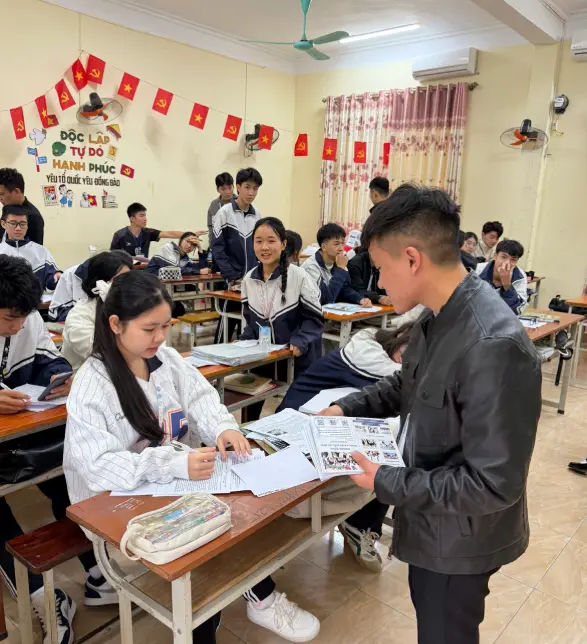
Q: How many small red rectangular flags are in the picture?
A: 14